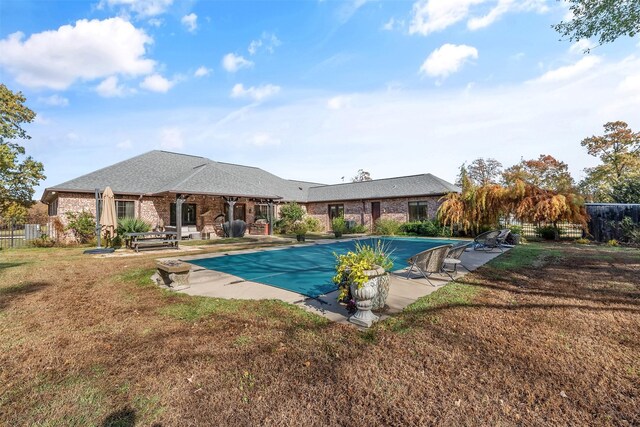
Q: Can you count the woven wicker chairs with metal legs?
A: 4